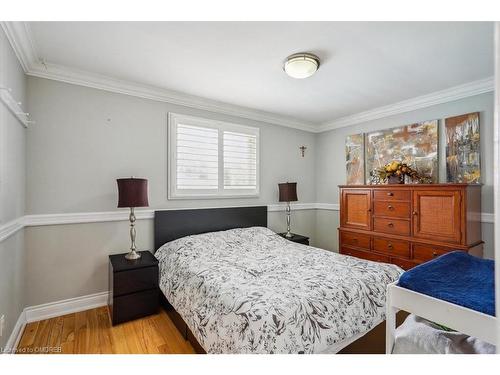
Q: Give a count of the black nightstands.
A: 2